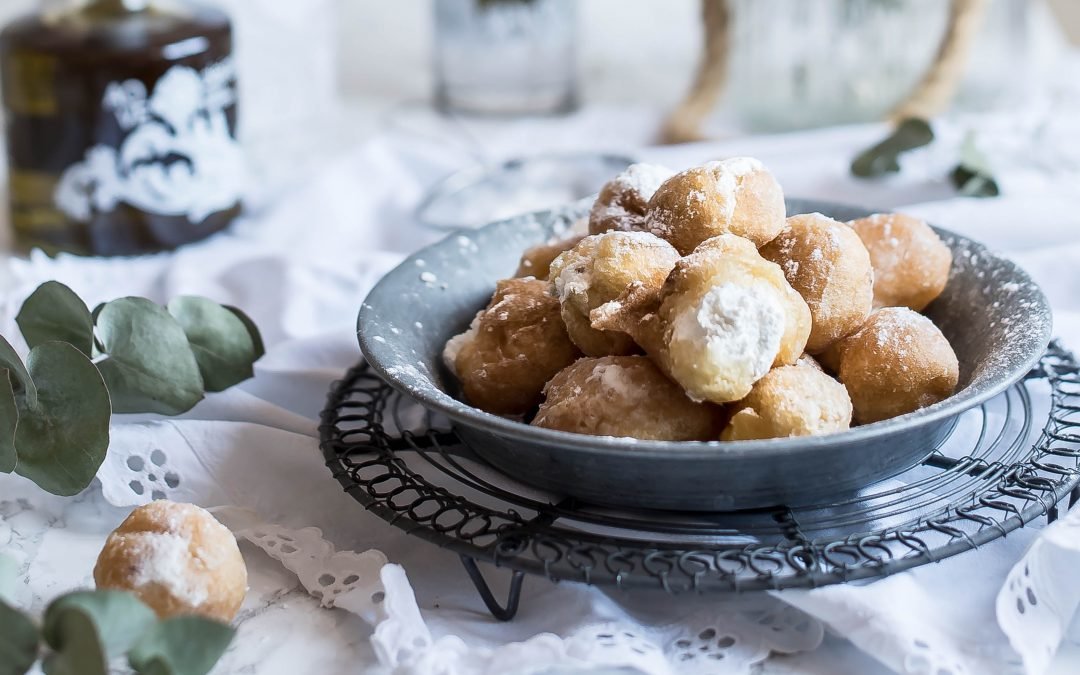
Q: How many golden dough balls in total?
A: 12